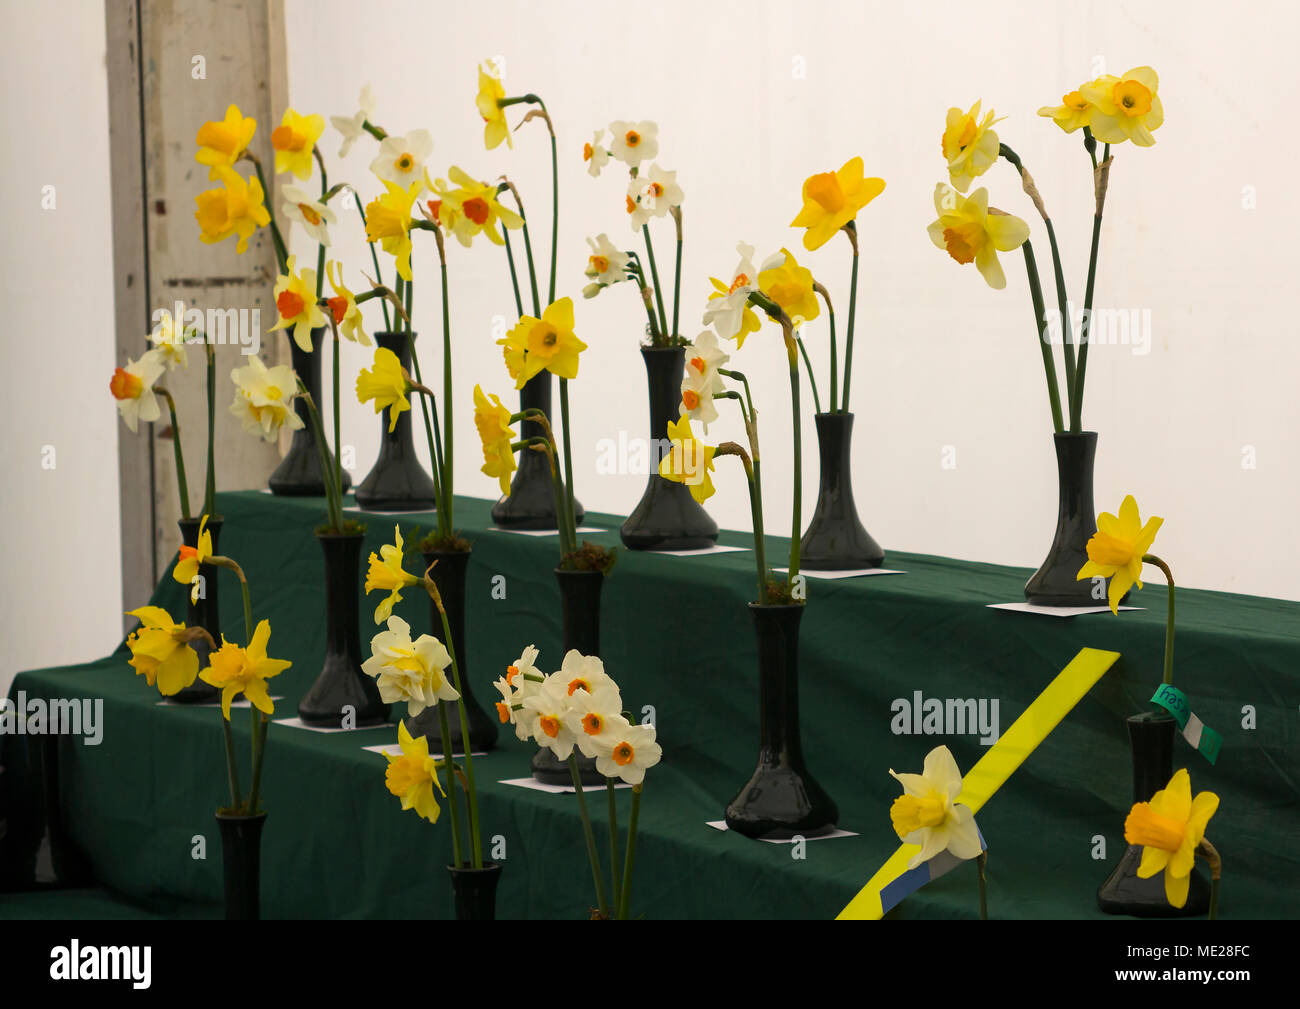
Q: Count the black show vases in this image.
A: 14